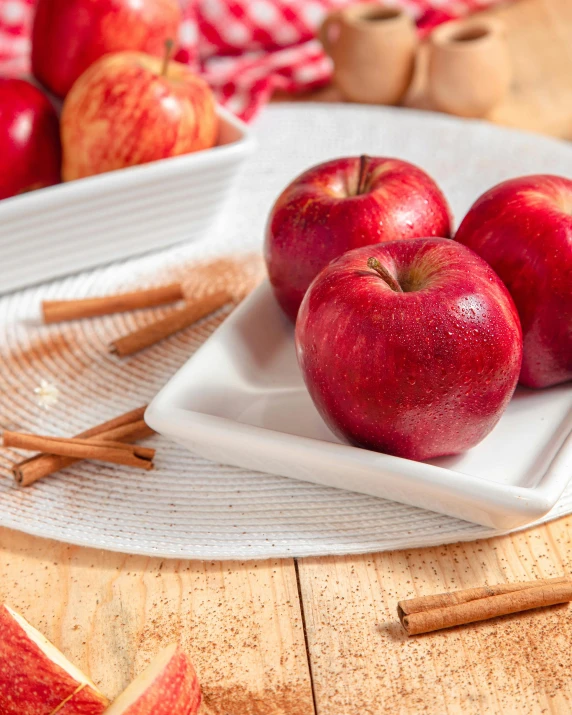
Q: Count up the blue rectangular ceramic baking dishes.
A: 0